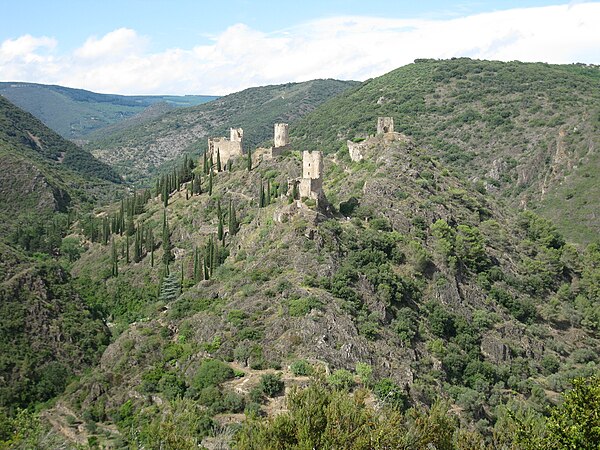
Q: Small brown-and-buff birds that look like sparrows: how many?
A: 0